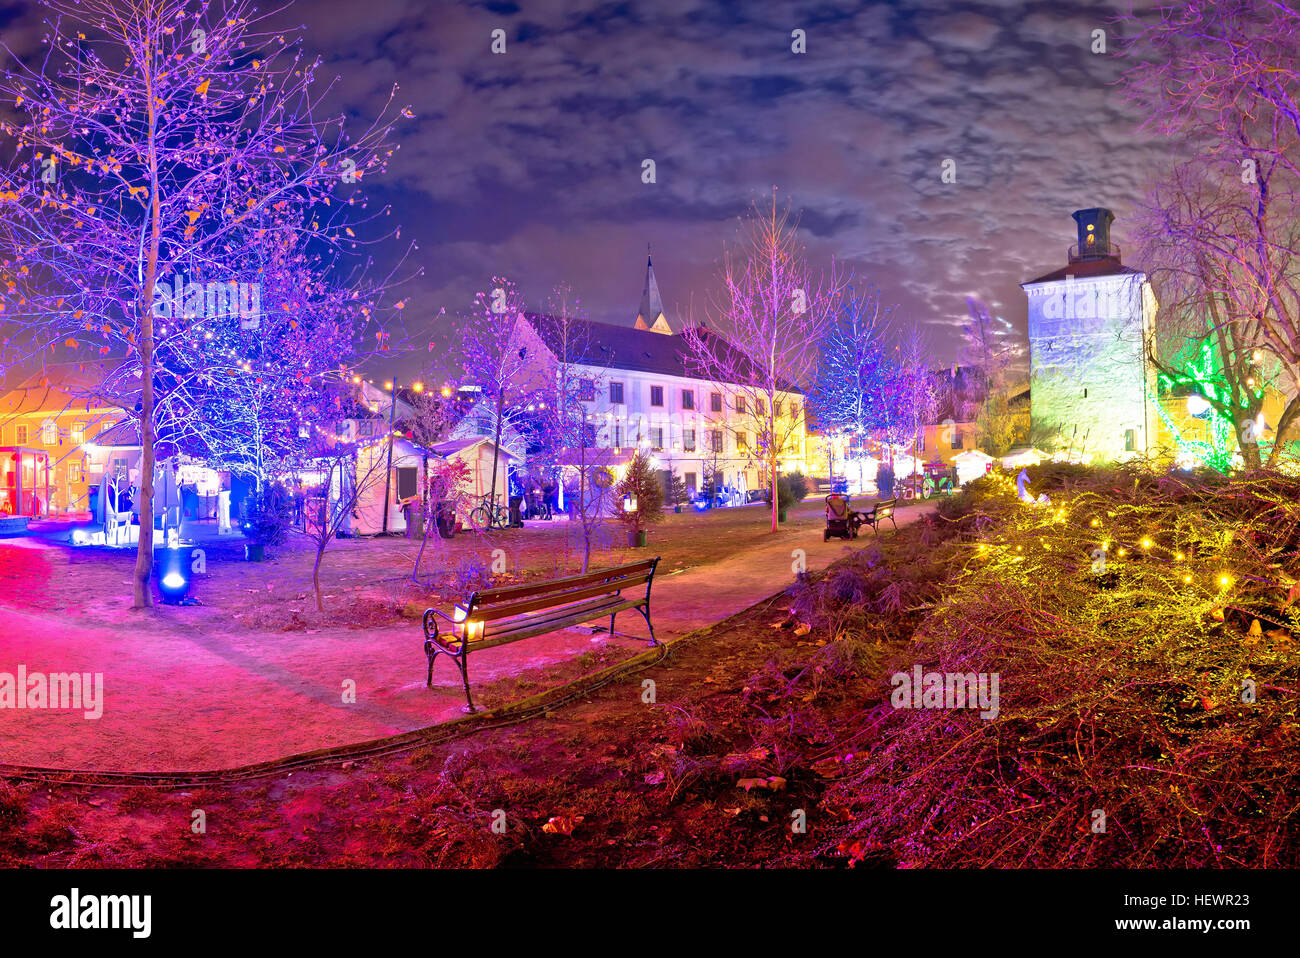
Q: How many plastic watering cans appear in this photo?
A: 0